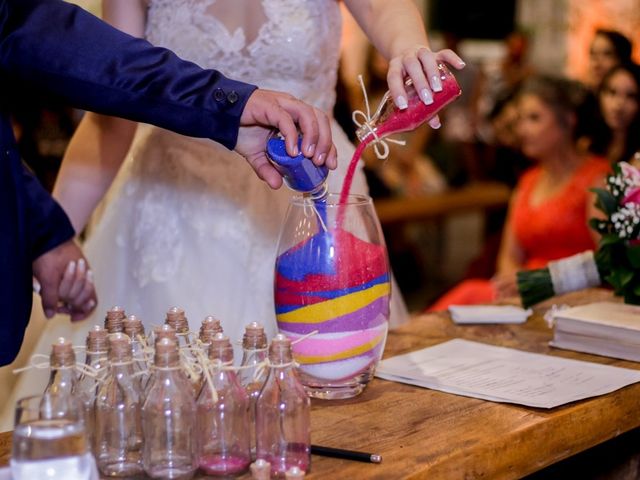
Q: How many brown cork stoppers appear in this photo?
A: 14